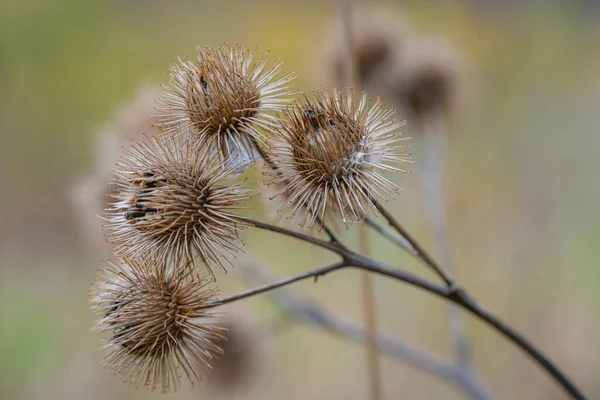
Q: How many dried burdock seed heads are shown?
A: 4